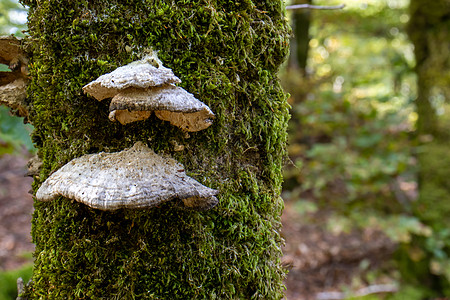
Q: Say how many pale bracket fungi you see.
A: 3